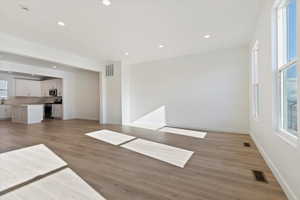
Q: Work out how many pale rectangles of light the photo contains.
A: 5